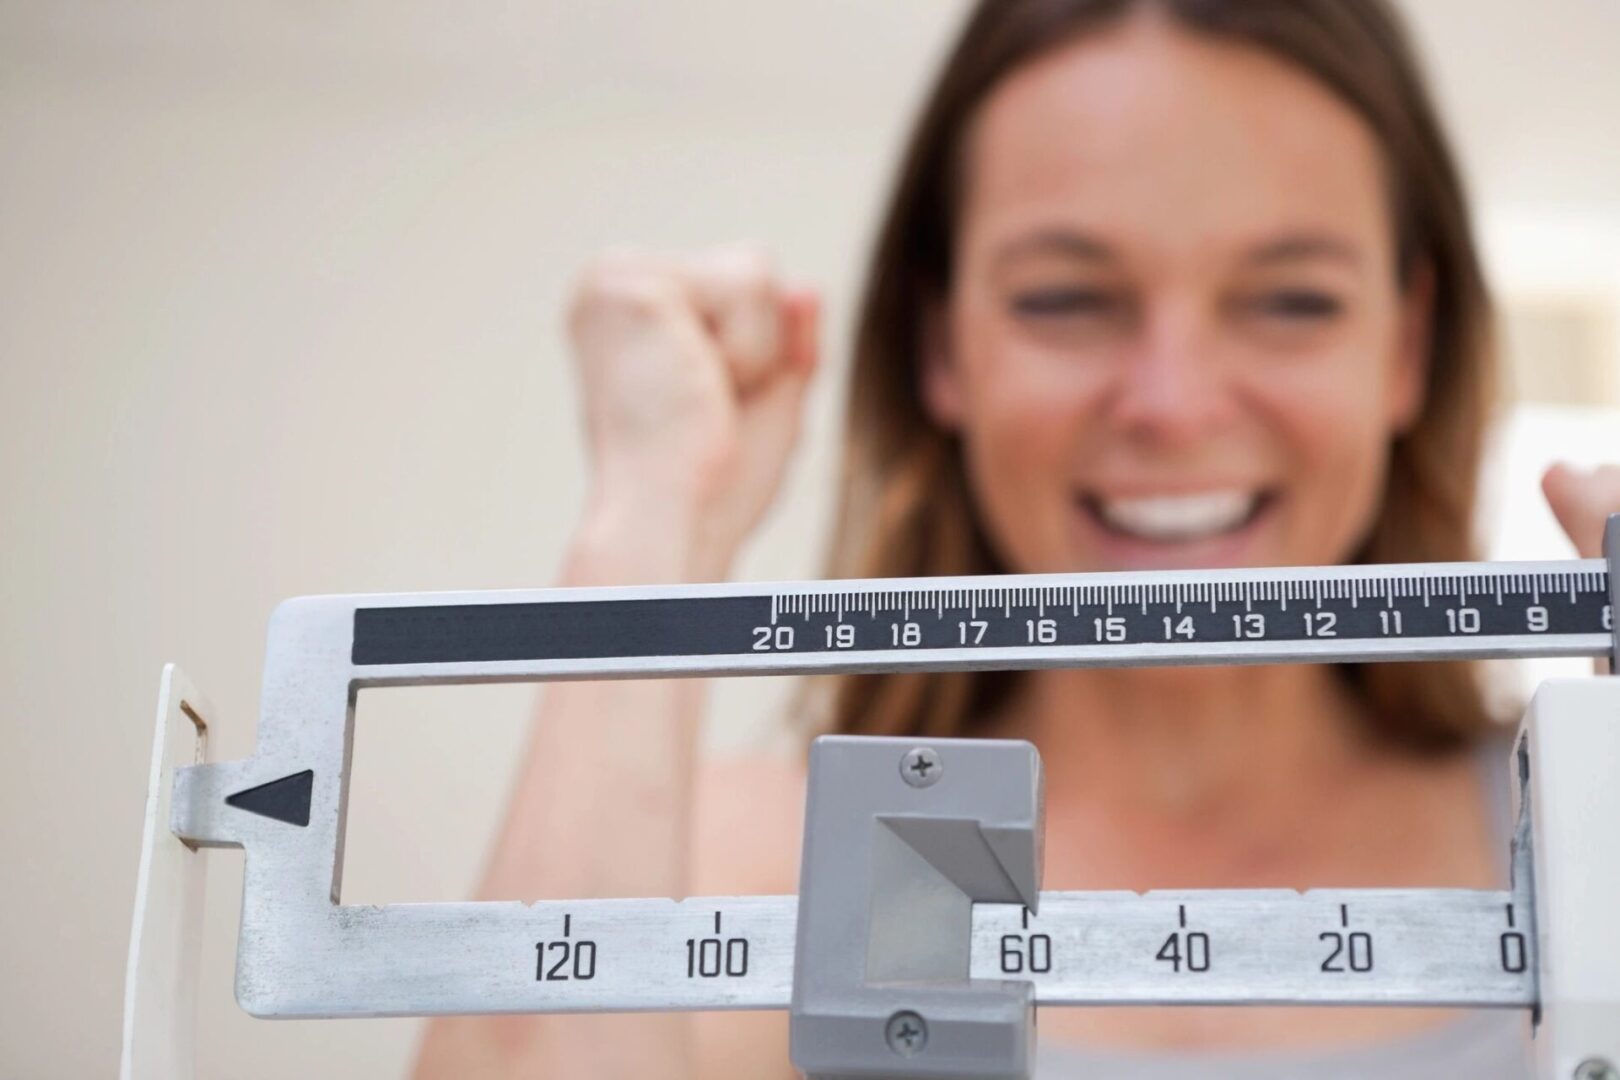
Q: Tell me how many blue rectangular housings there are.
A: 0